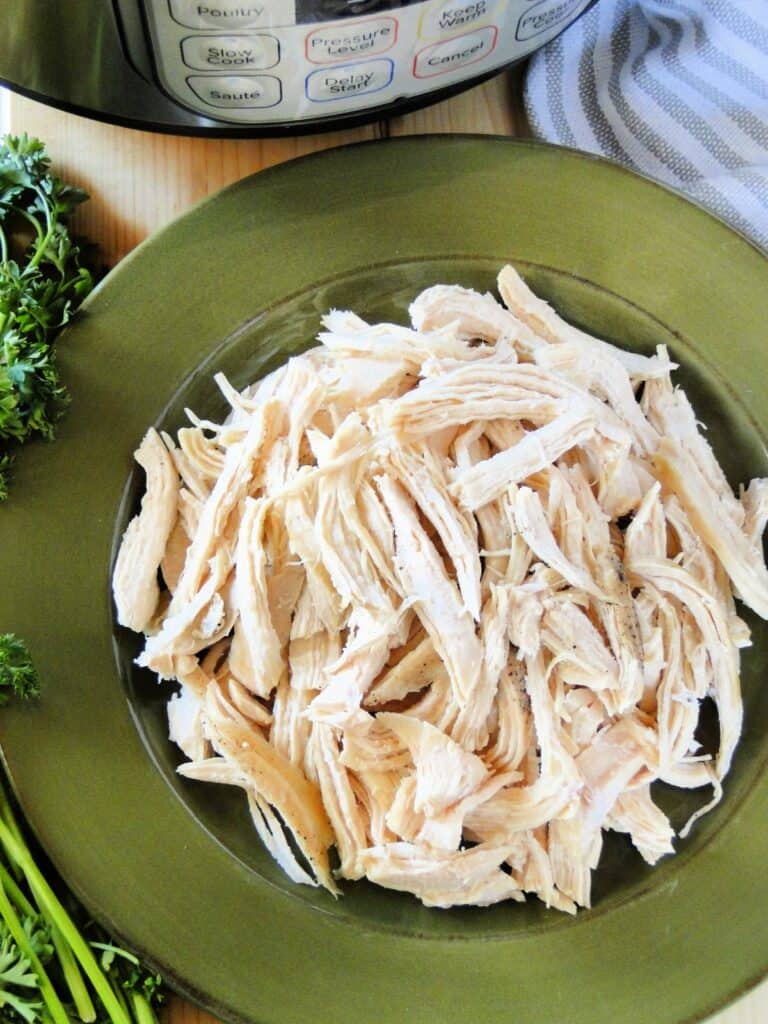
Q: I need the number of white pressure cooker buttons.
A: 8